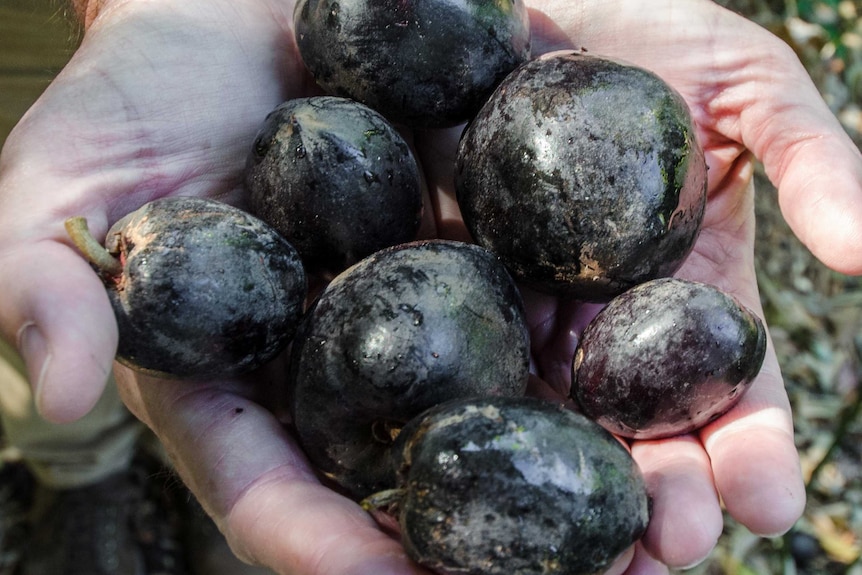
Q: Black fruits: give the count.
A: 7